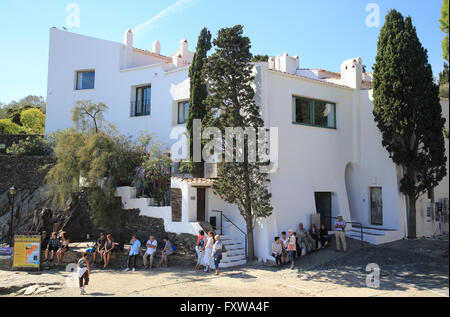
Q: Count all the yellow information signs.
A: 1